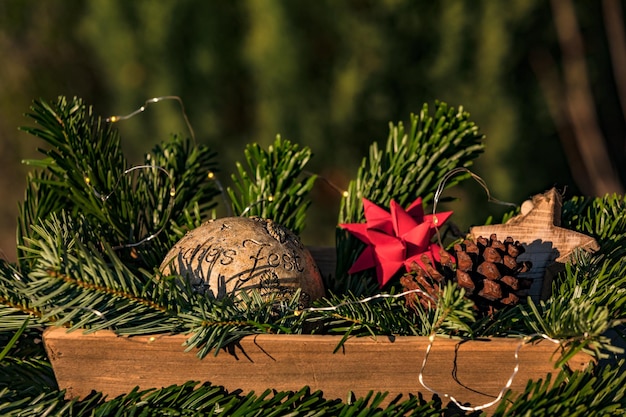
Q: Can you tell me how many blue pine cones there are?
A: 0